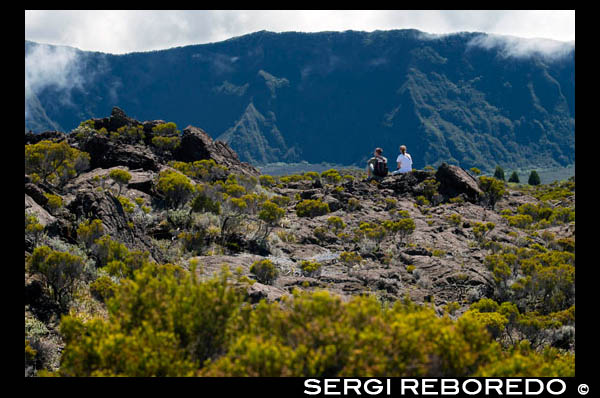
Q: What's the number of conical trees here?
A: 3